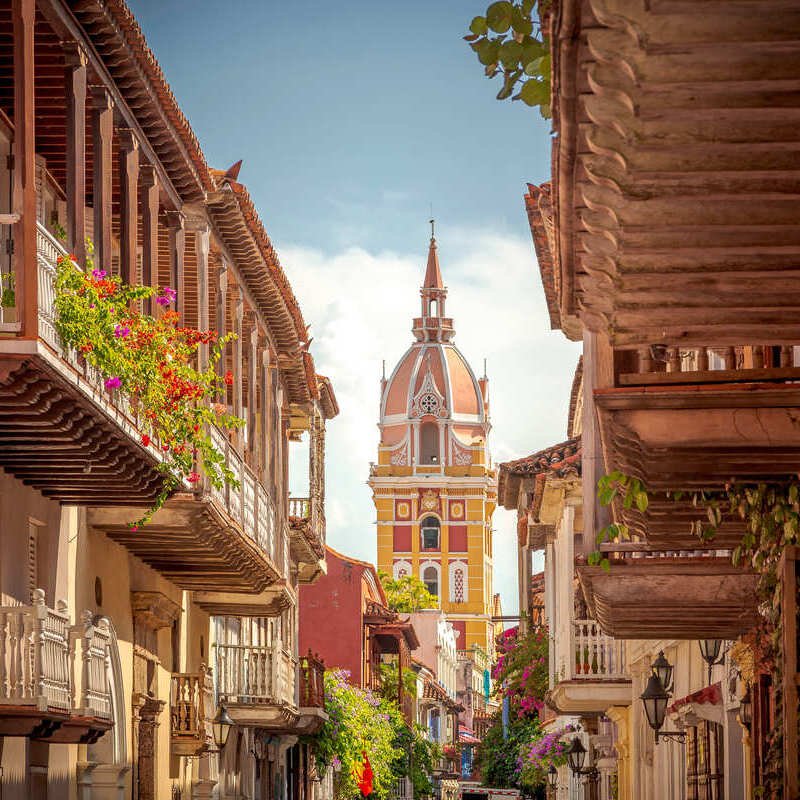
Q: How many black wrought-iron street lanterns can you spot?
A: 7